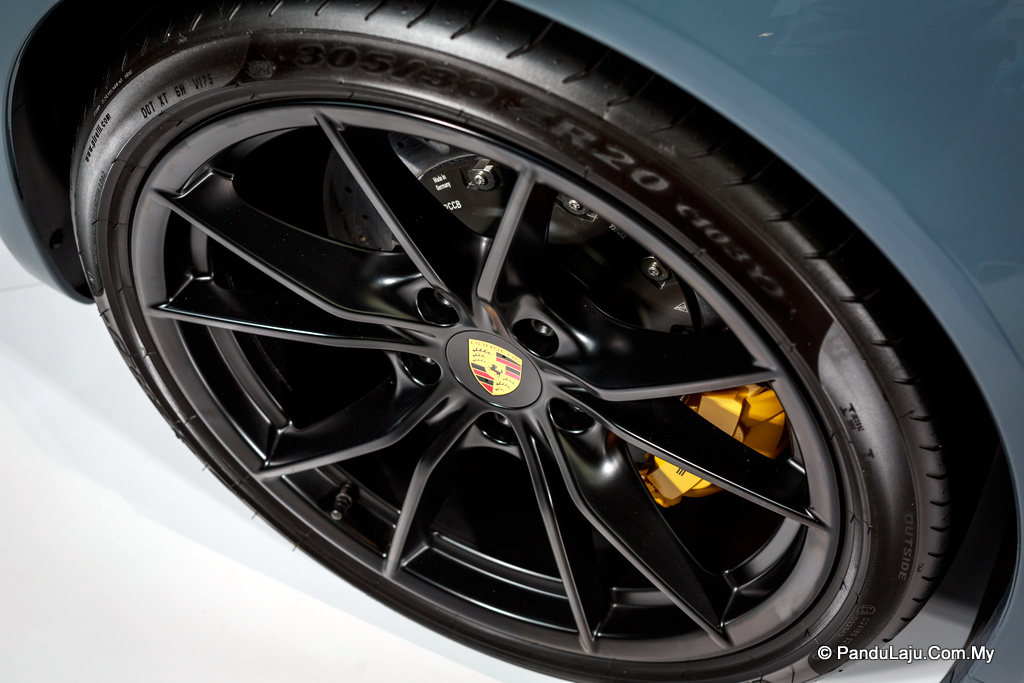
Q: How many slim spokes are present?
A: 10